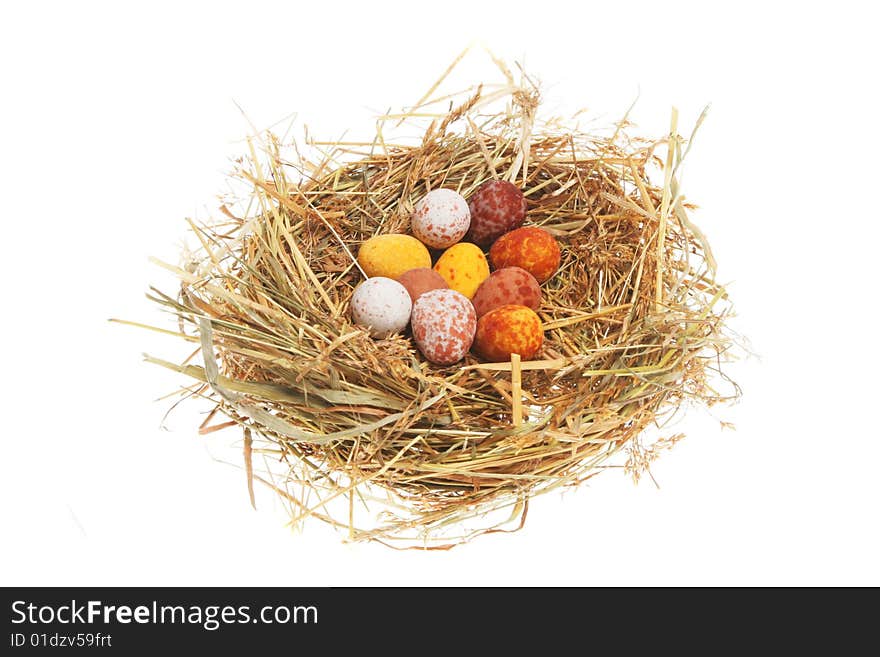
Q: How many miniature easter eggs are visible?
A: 10